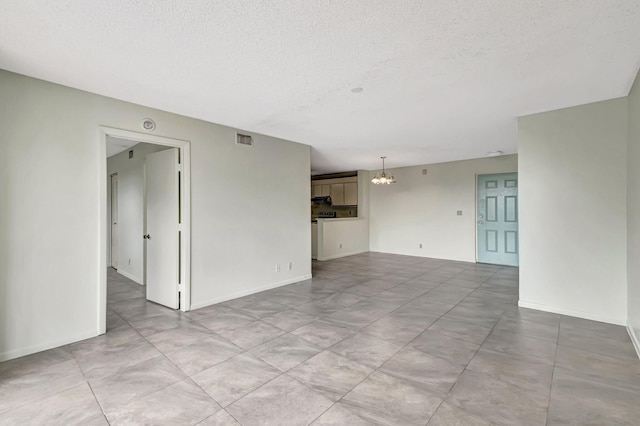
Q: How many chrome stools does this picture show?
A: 0